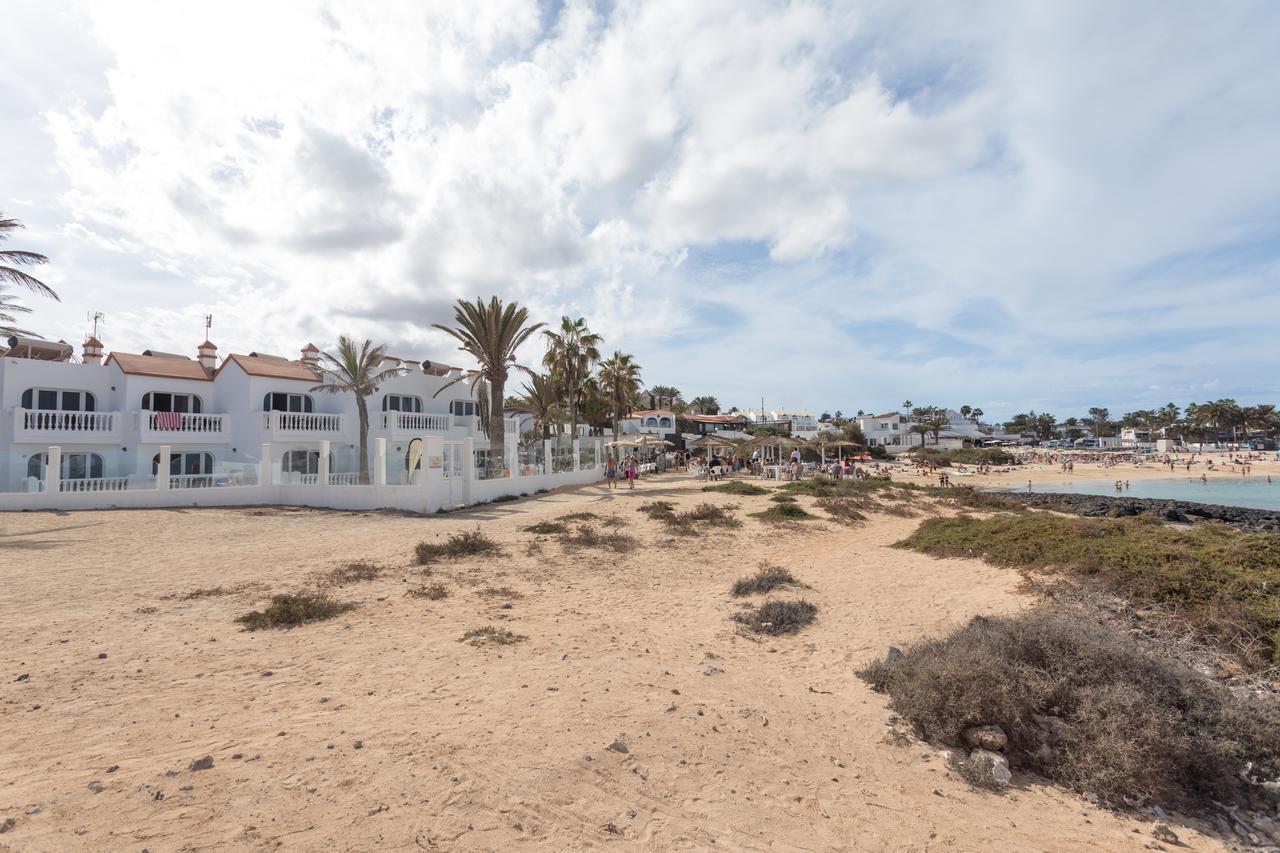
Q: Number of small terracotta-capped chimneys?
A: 3